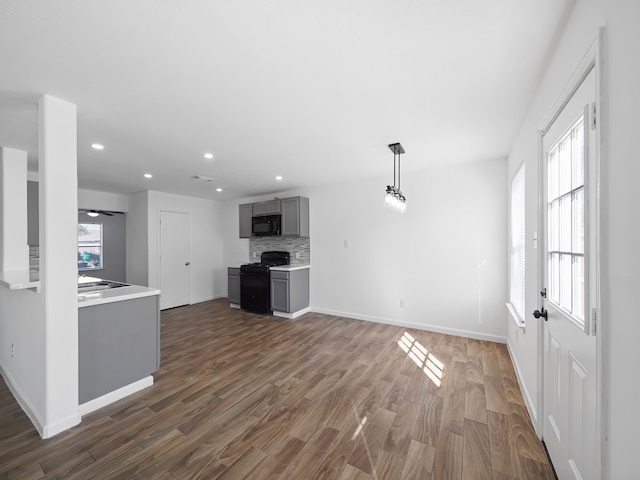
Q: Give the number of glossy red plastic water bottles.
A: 0